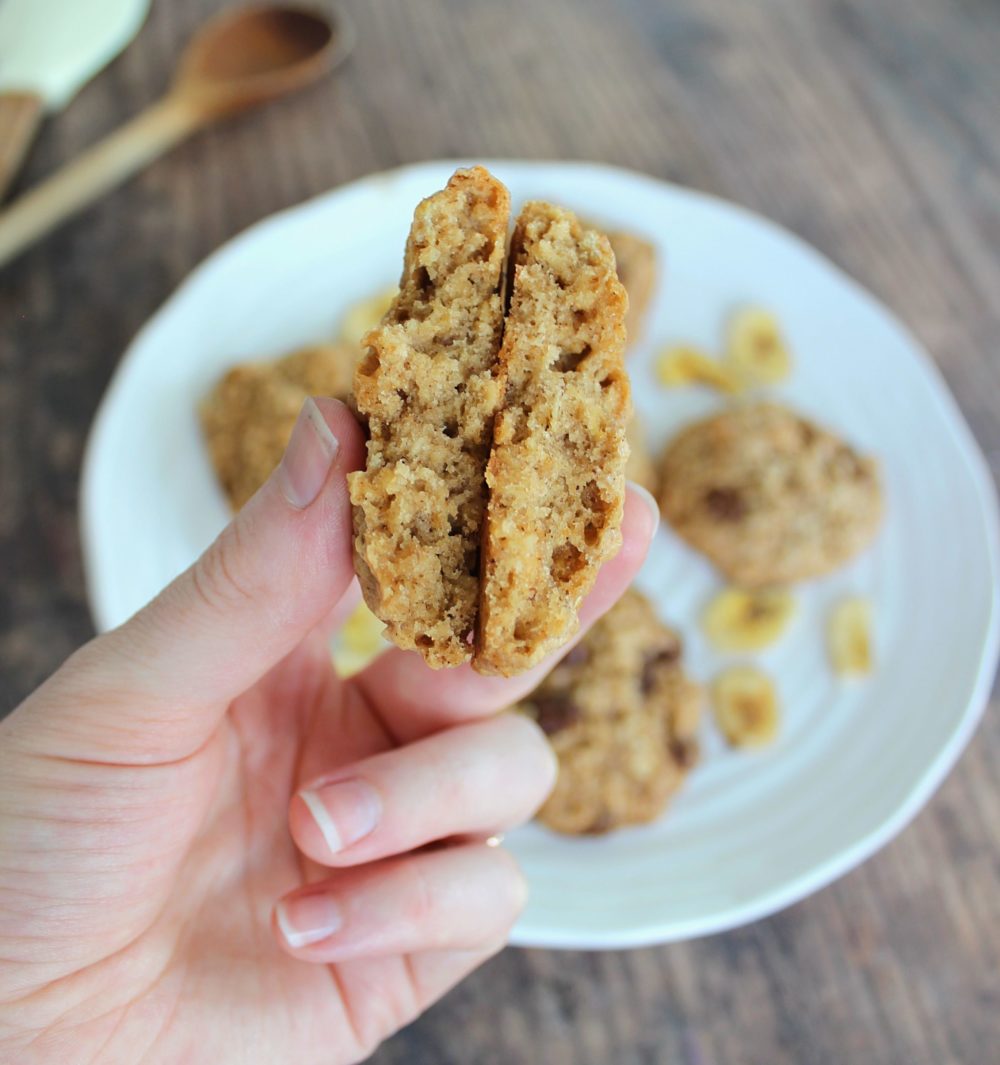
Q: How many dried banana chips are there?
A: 7